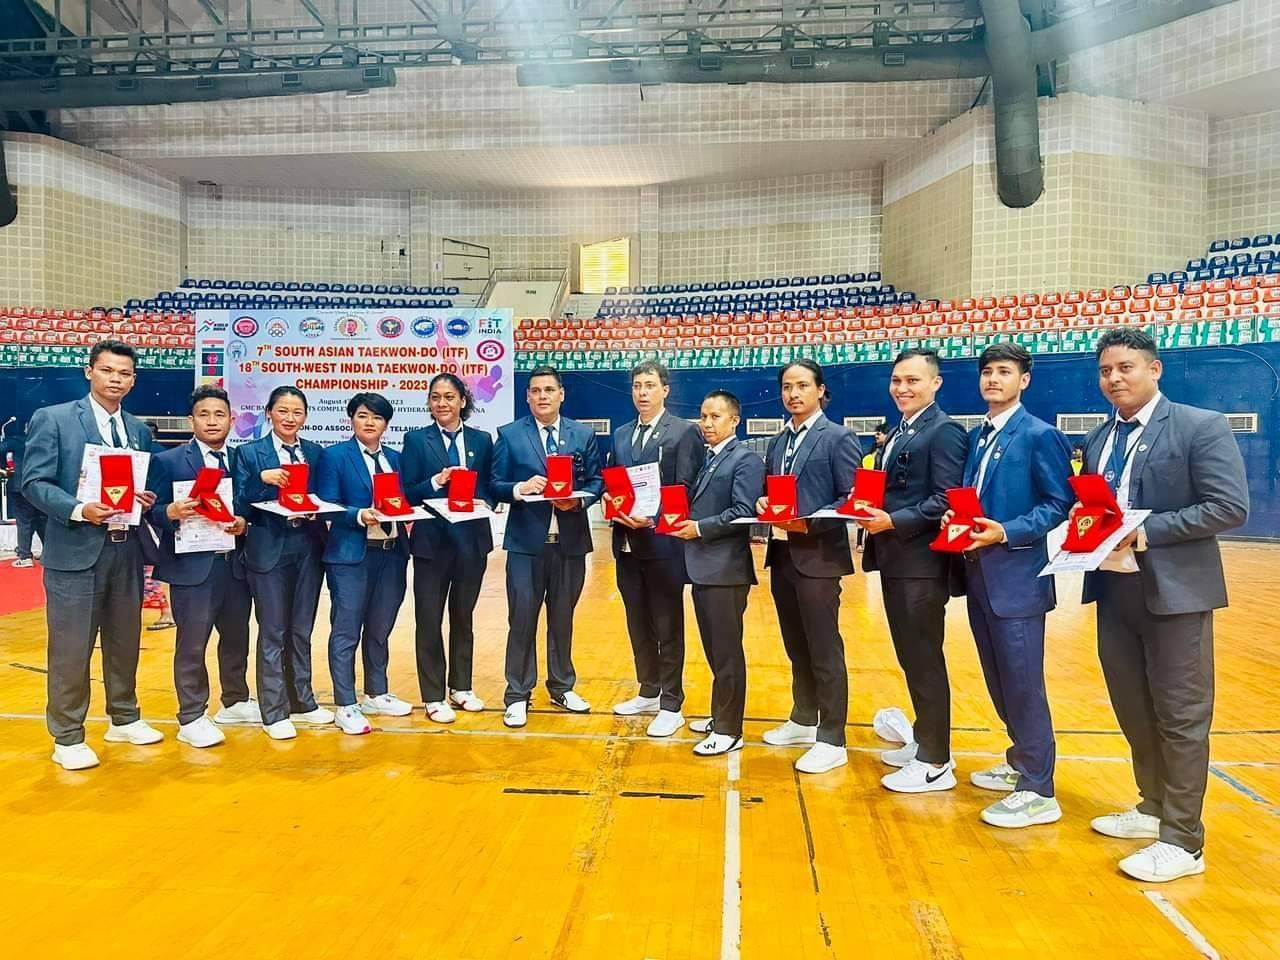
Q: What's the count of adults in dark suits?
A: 12